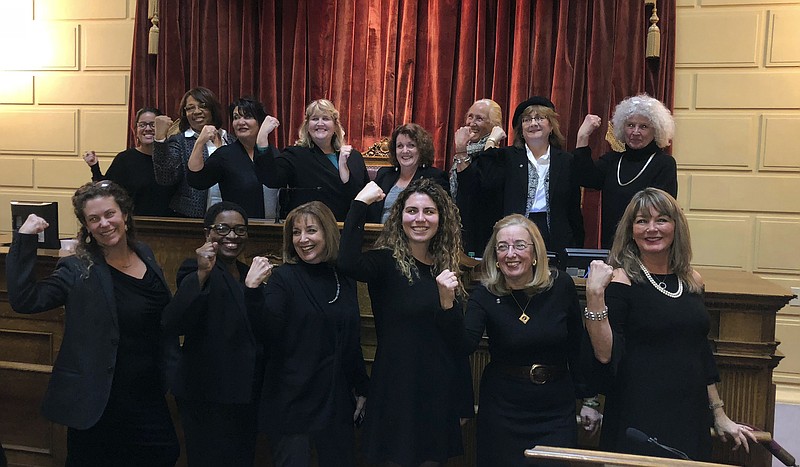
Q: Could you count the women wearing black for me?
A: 14